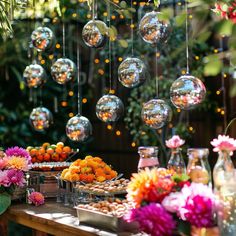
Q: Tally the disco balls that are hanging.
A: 11